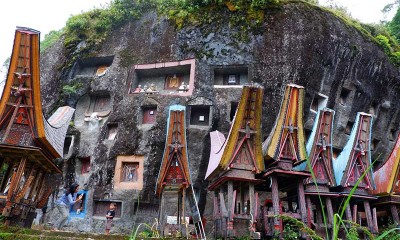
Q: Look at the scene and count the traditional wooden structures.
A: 7